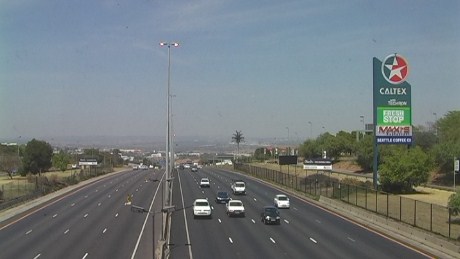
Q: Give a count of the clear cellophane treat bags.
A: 0